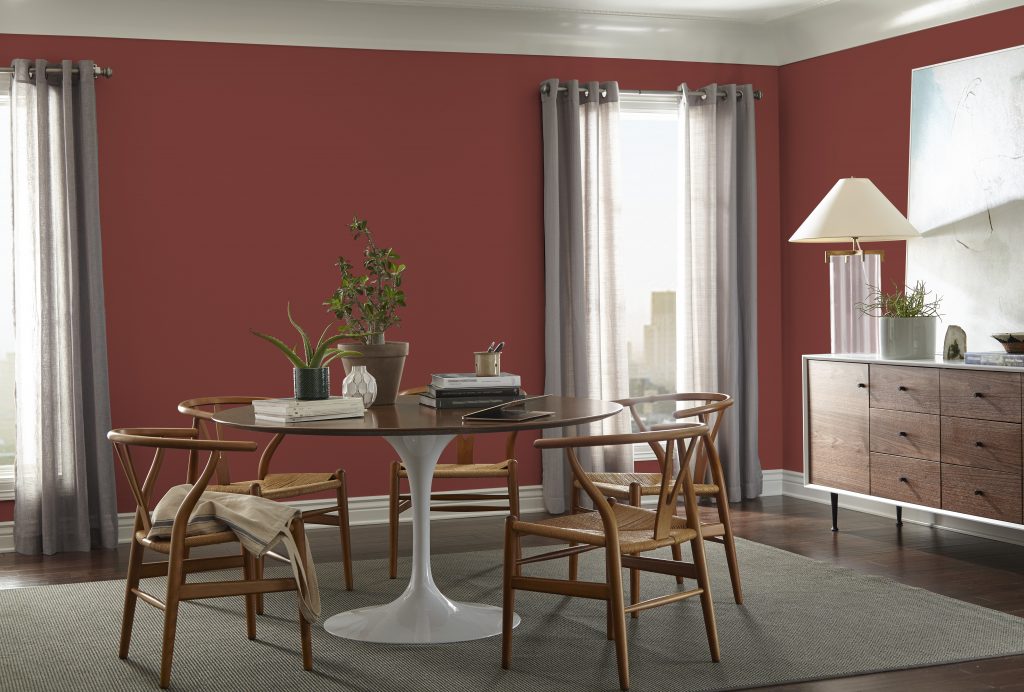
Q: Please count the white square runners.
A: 0